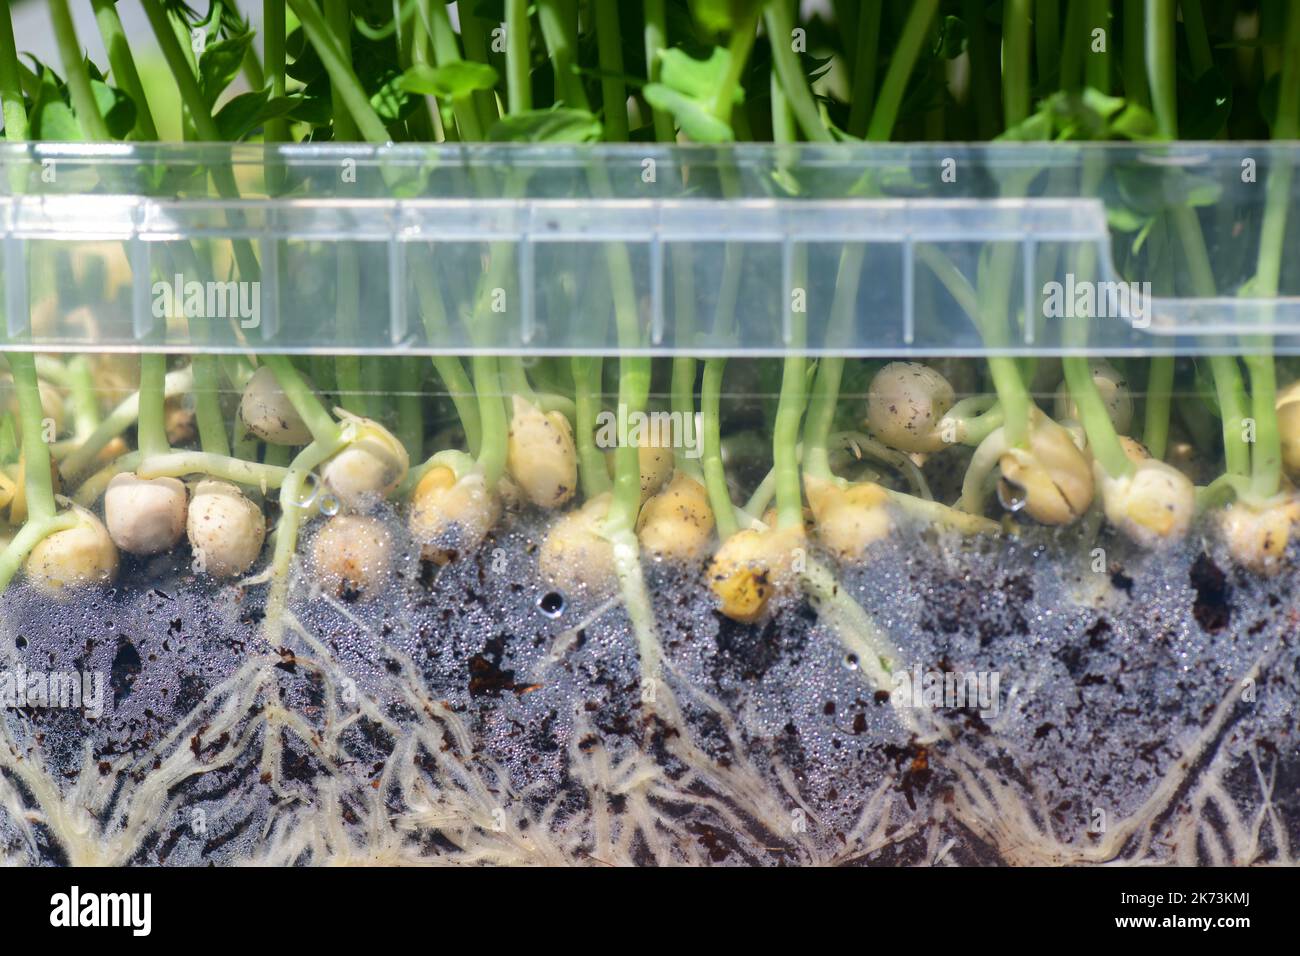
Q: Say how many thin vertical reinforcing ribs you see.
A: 9